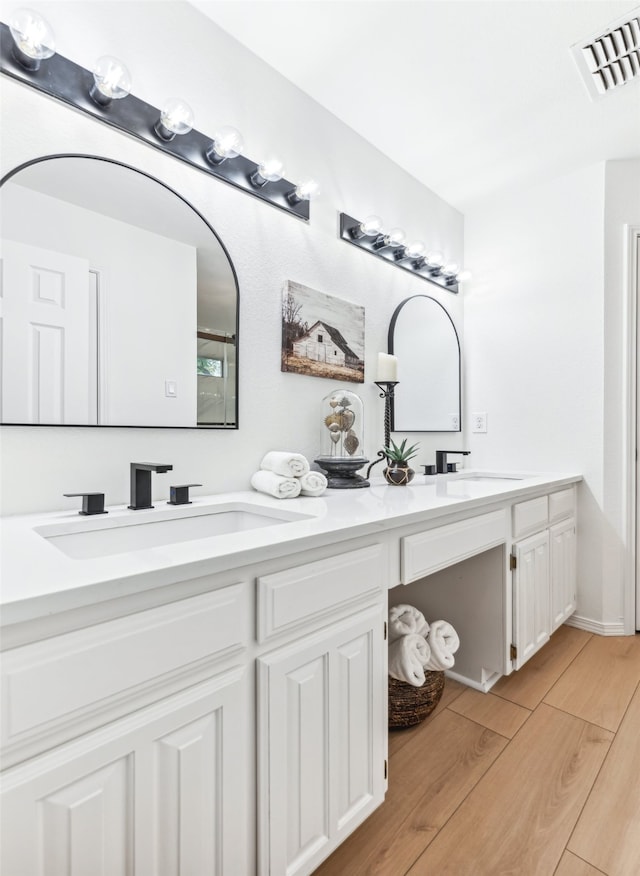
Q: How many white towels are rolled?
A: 6